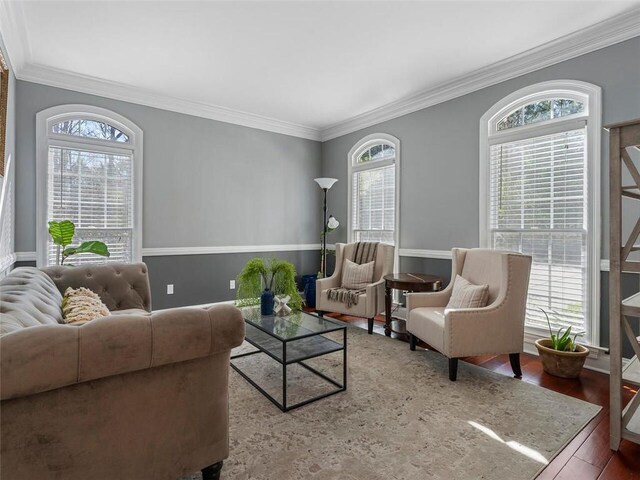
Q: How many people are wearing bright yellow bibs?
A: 0